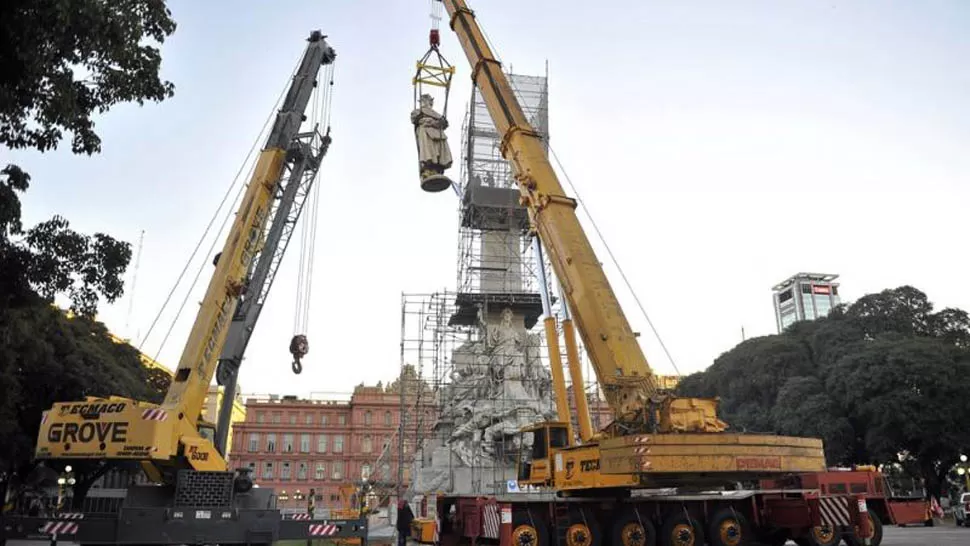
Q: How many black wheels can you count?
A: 7